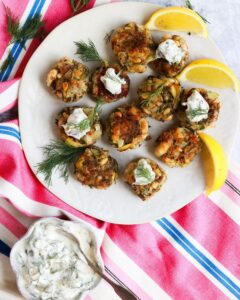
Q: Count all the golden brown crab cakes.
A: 11